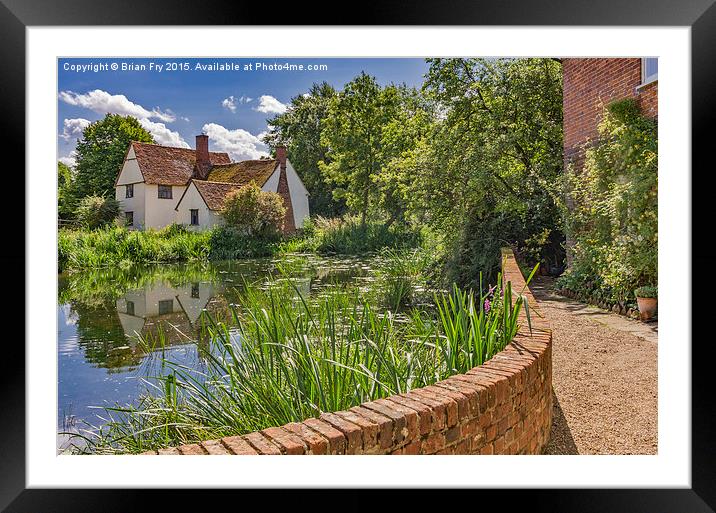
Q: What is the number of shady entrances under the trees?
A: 1